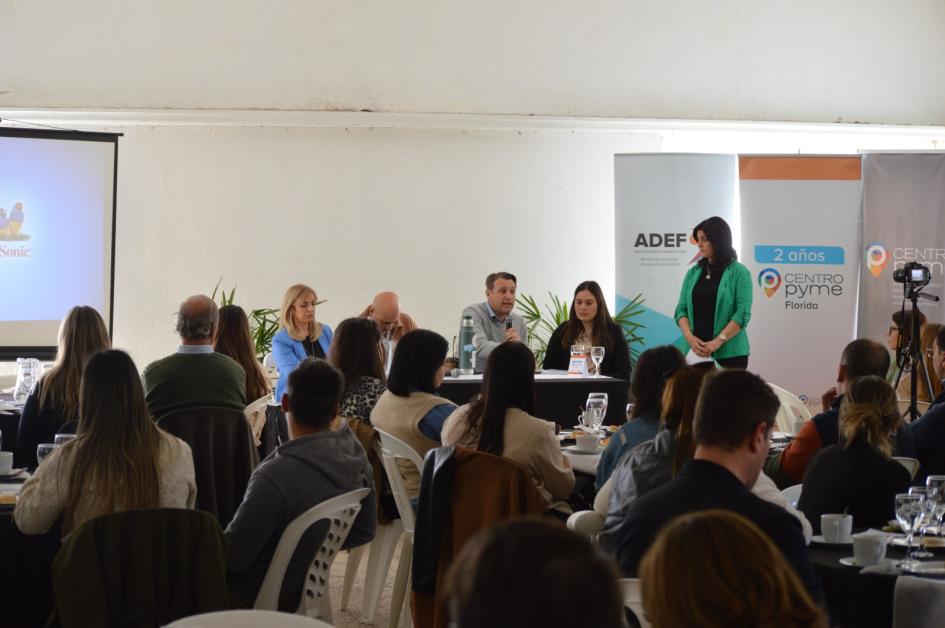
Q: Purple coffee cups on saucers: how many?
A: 0